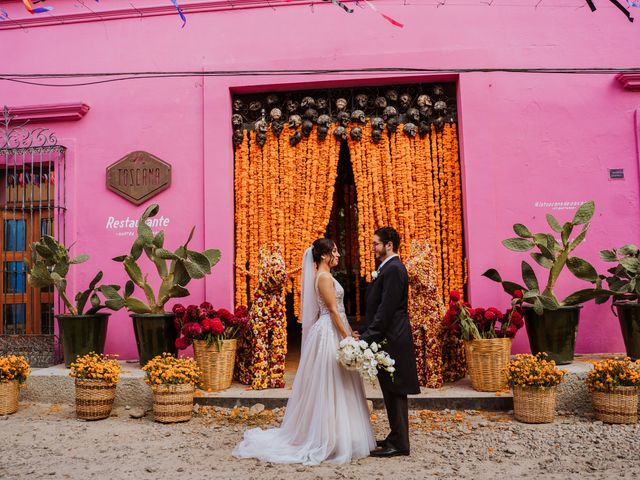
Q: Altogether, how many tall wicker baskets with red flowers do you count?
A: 2